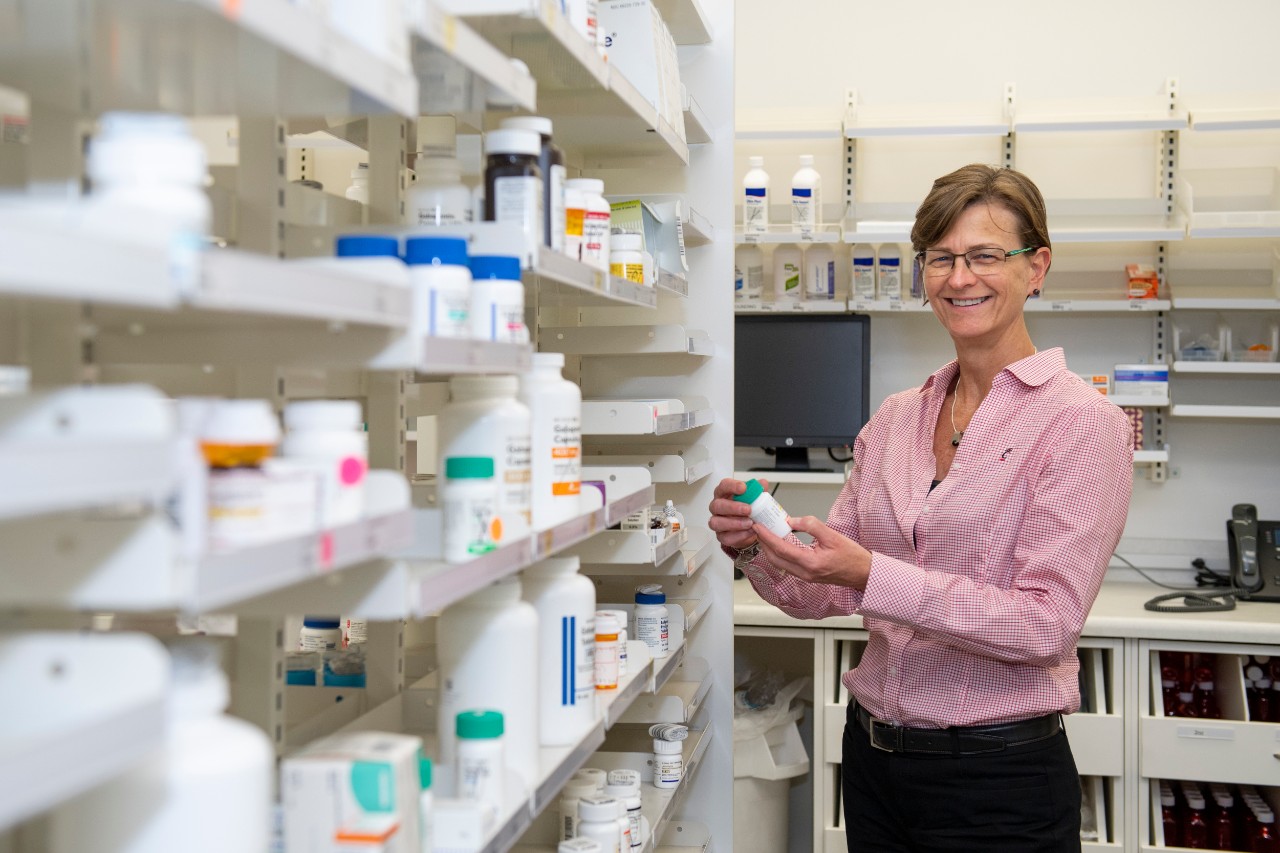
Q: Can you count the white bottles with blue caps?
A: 5